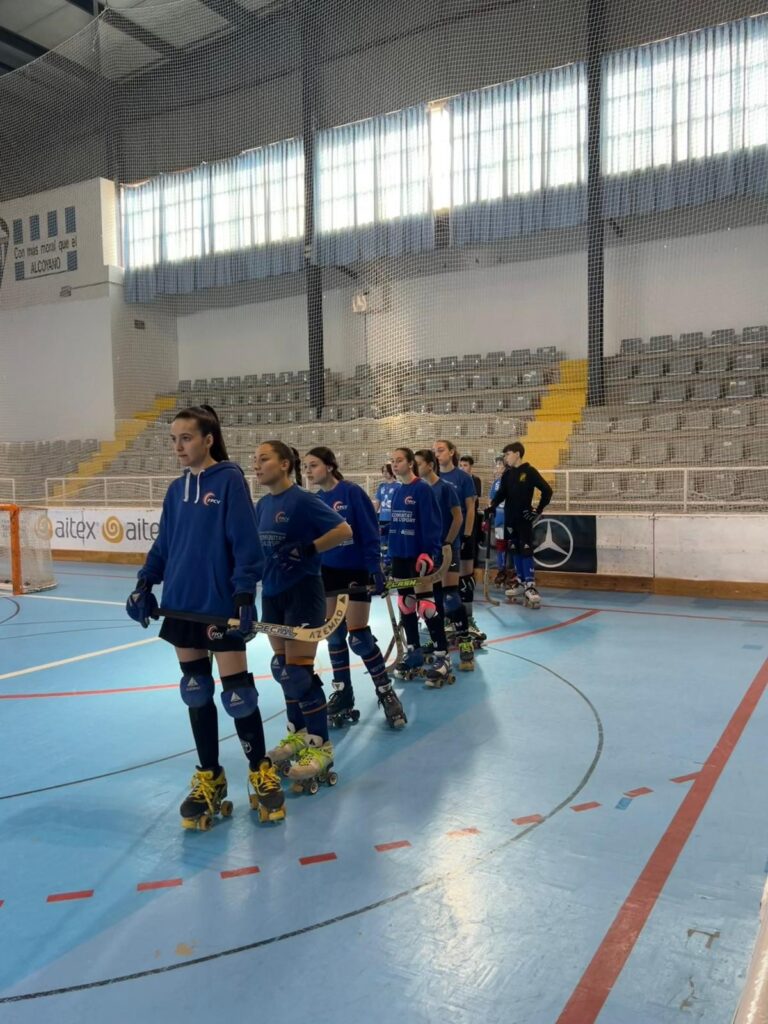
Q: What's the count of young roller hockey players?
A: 10